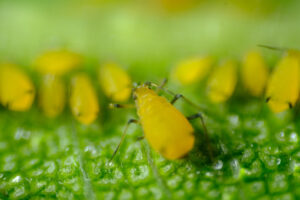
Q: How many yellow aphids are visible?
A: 10